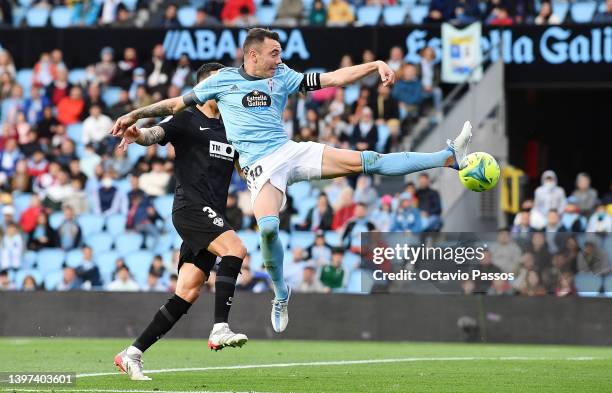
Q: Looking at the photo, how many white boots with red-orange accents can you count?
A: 2